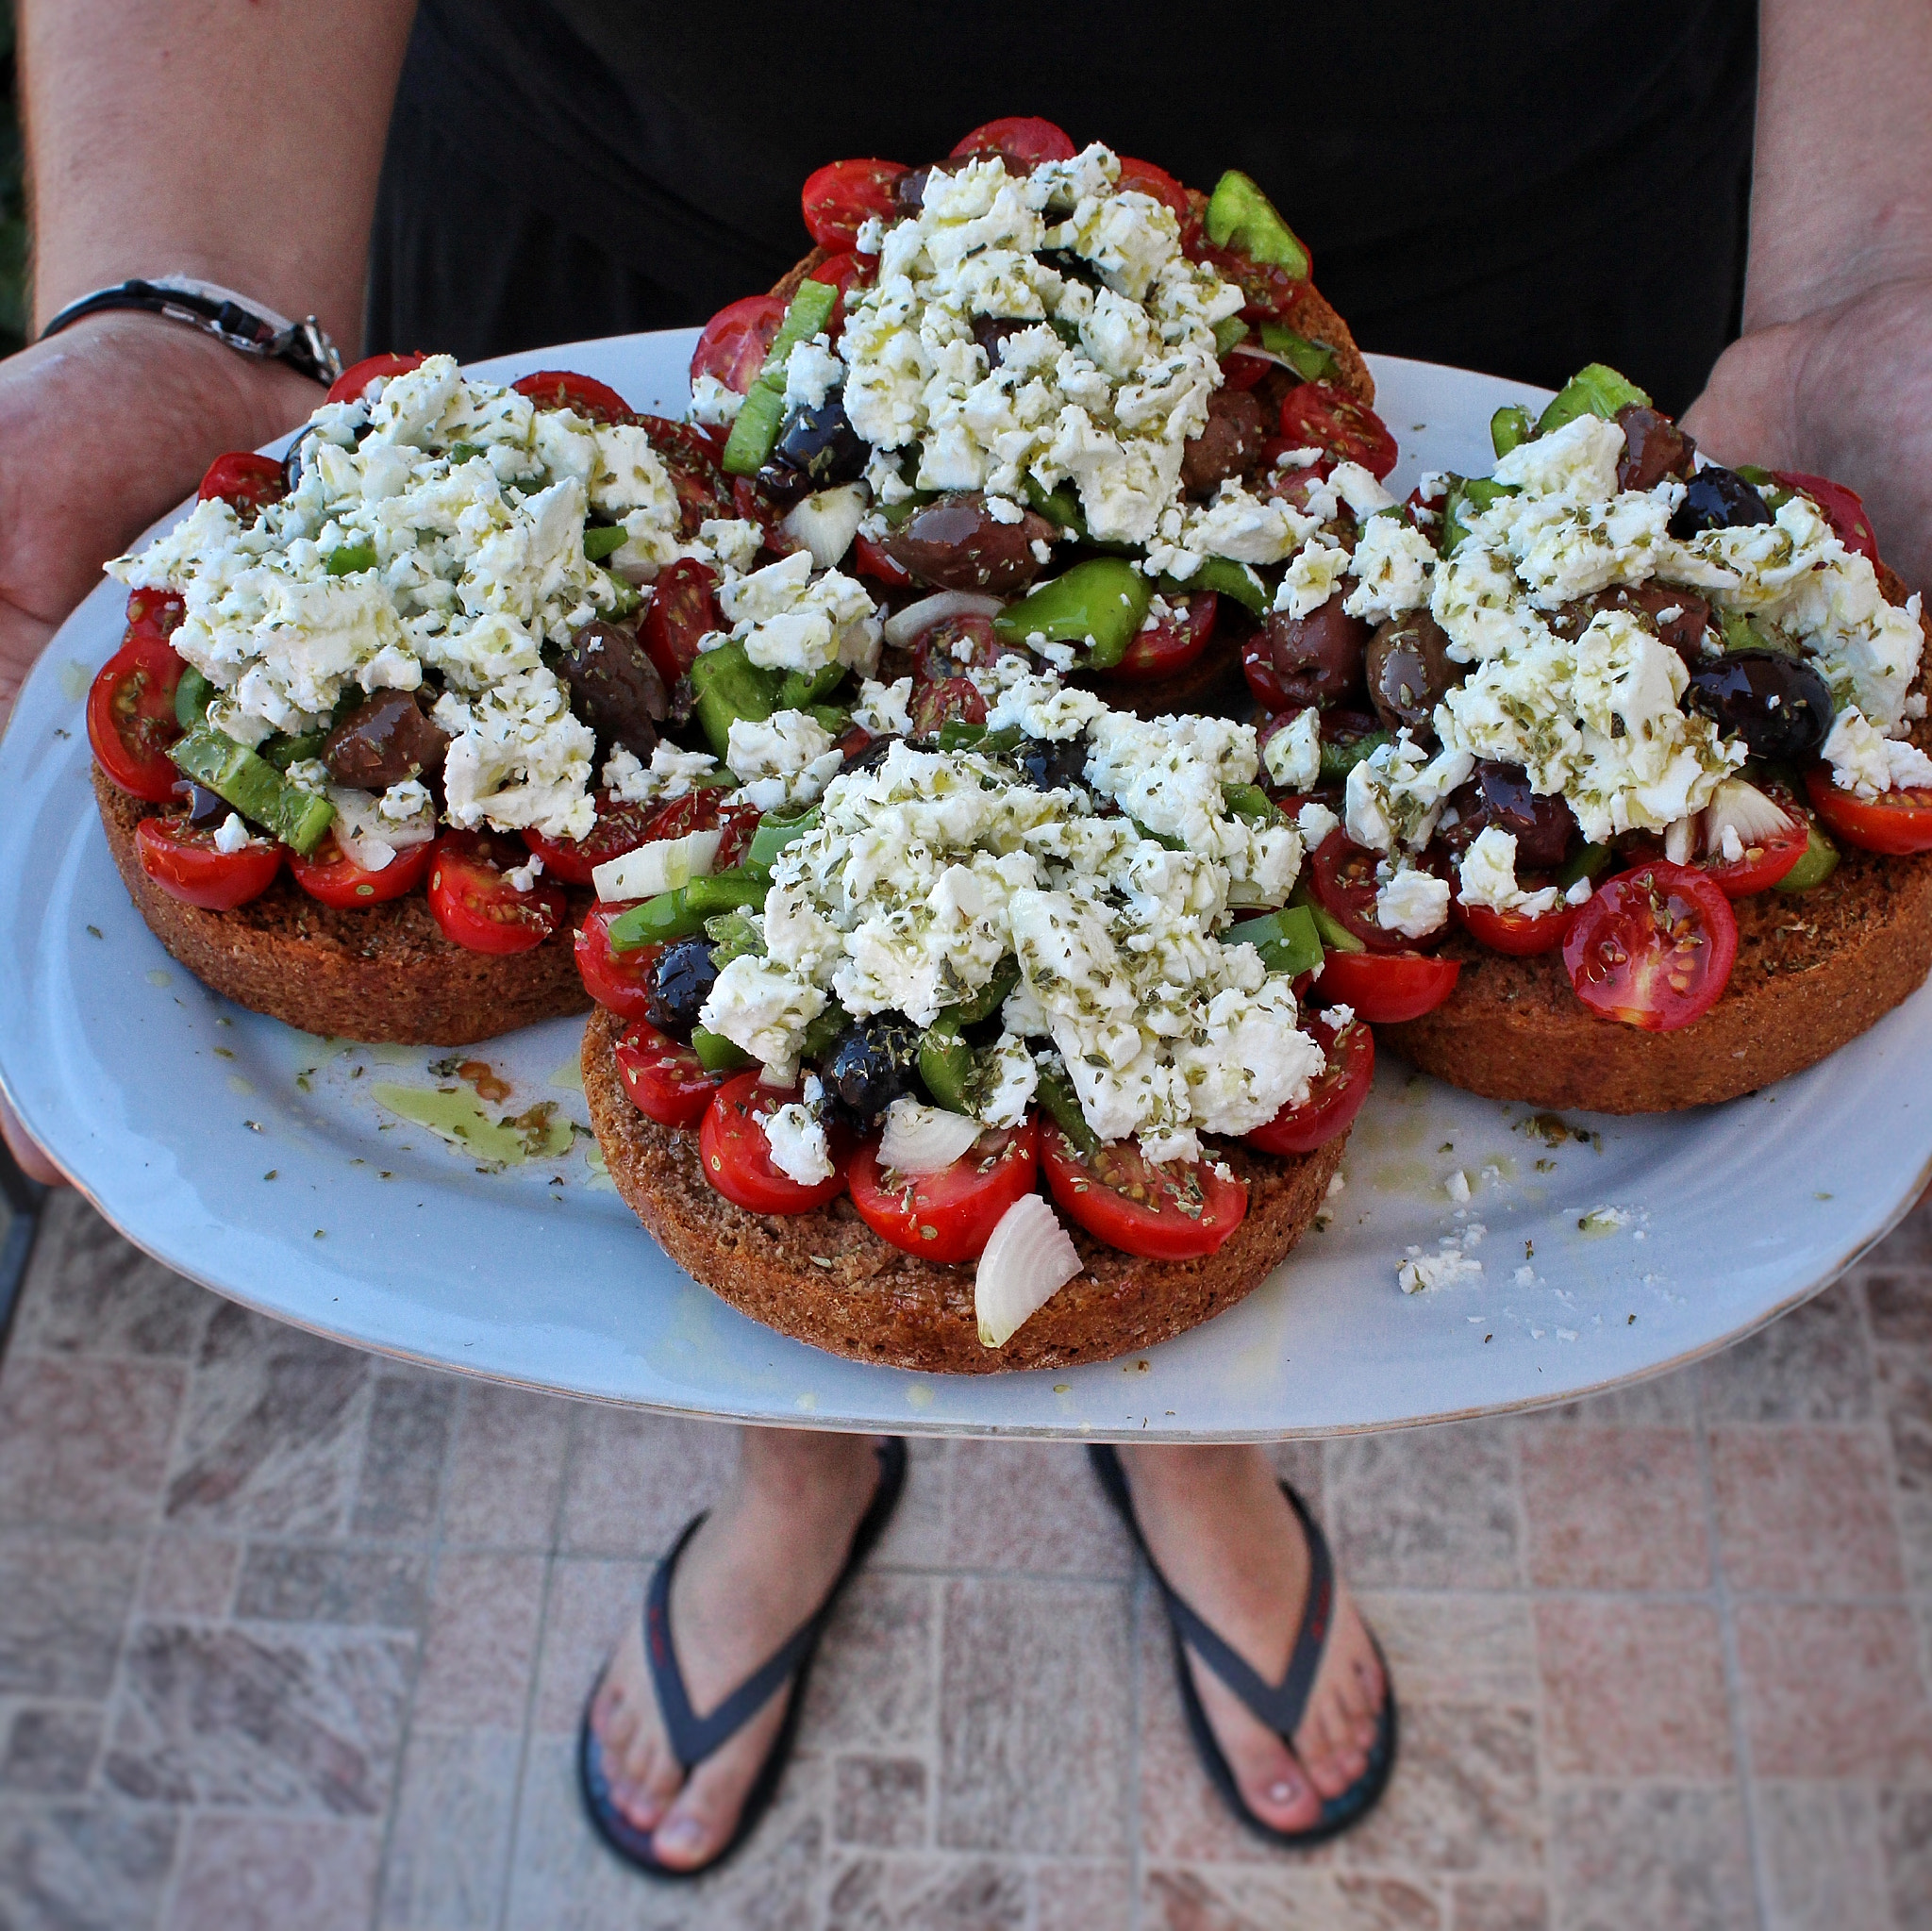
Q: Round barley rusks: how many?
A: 4